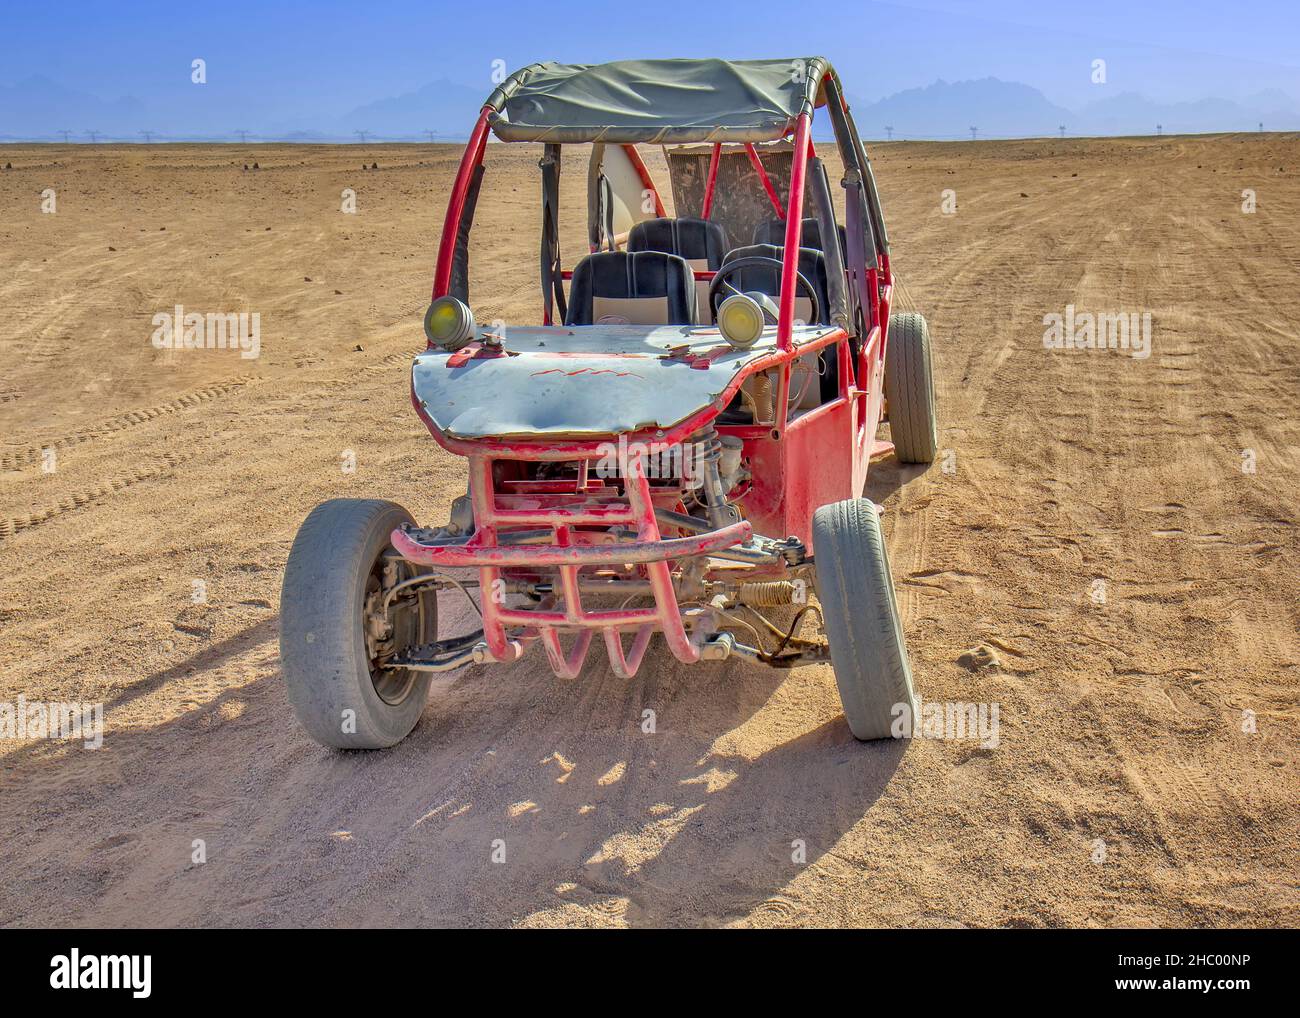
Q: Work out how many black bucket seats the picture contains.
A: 4